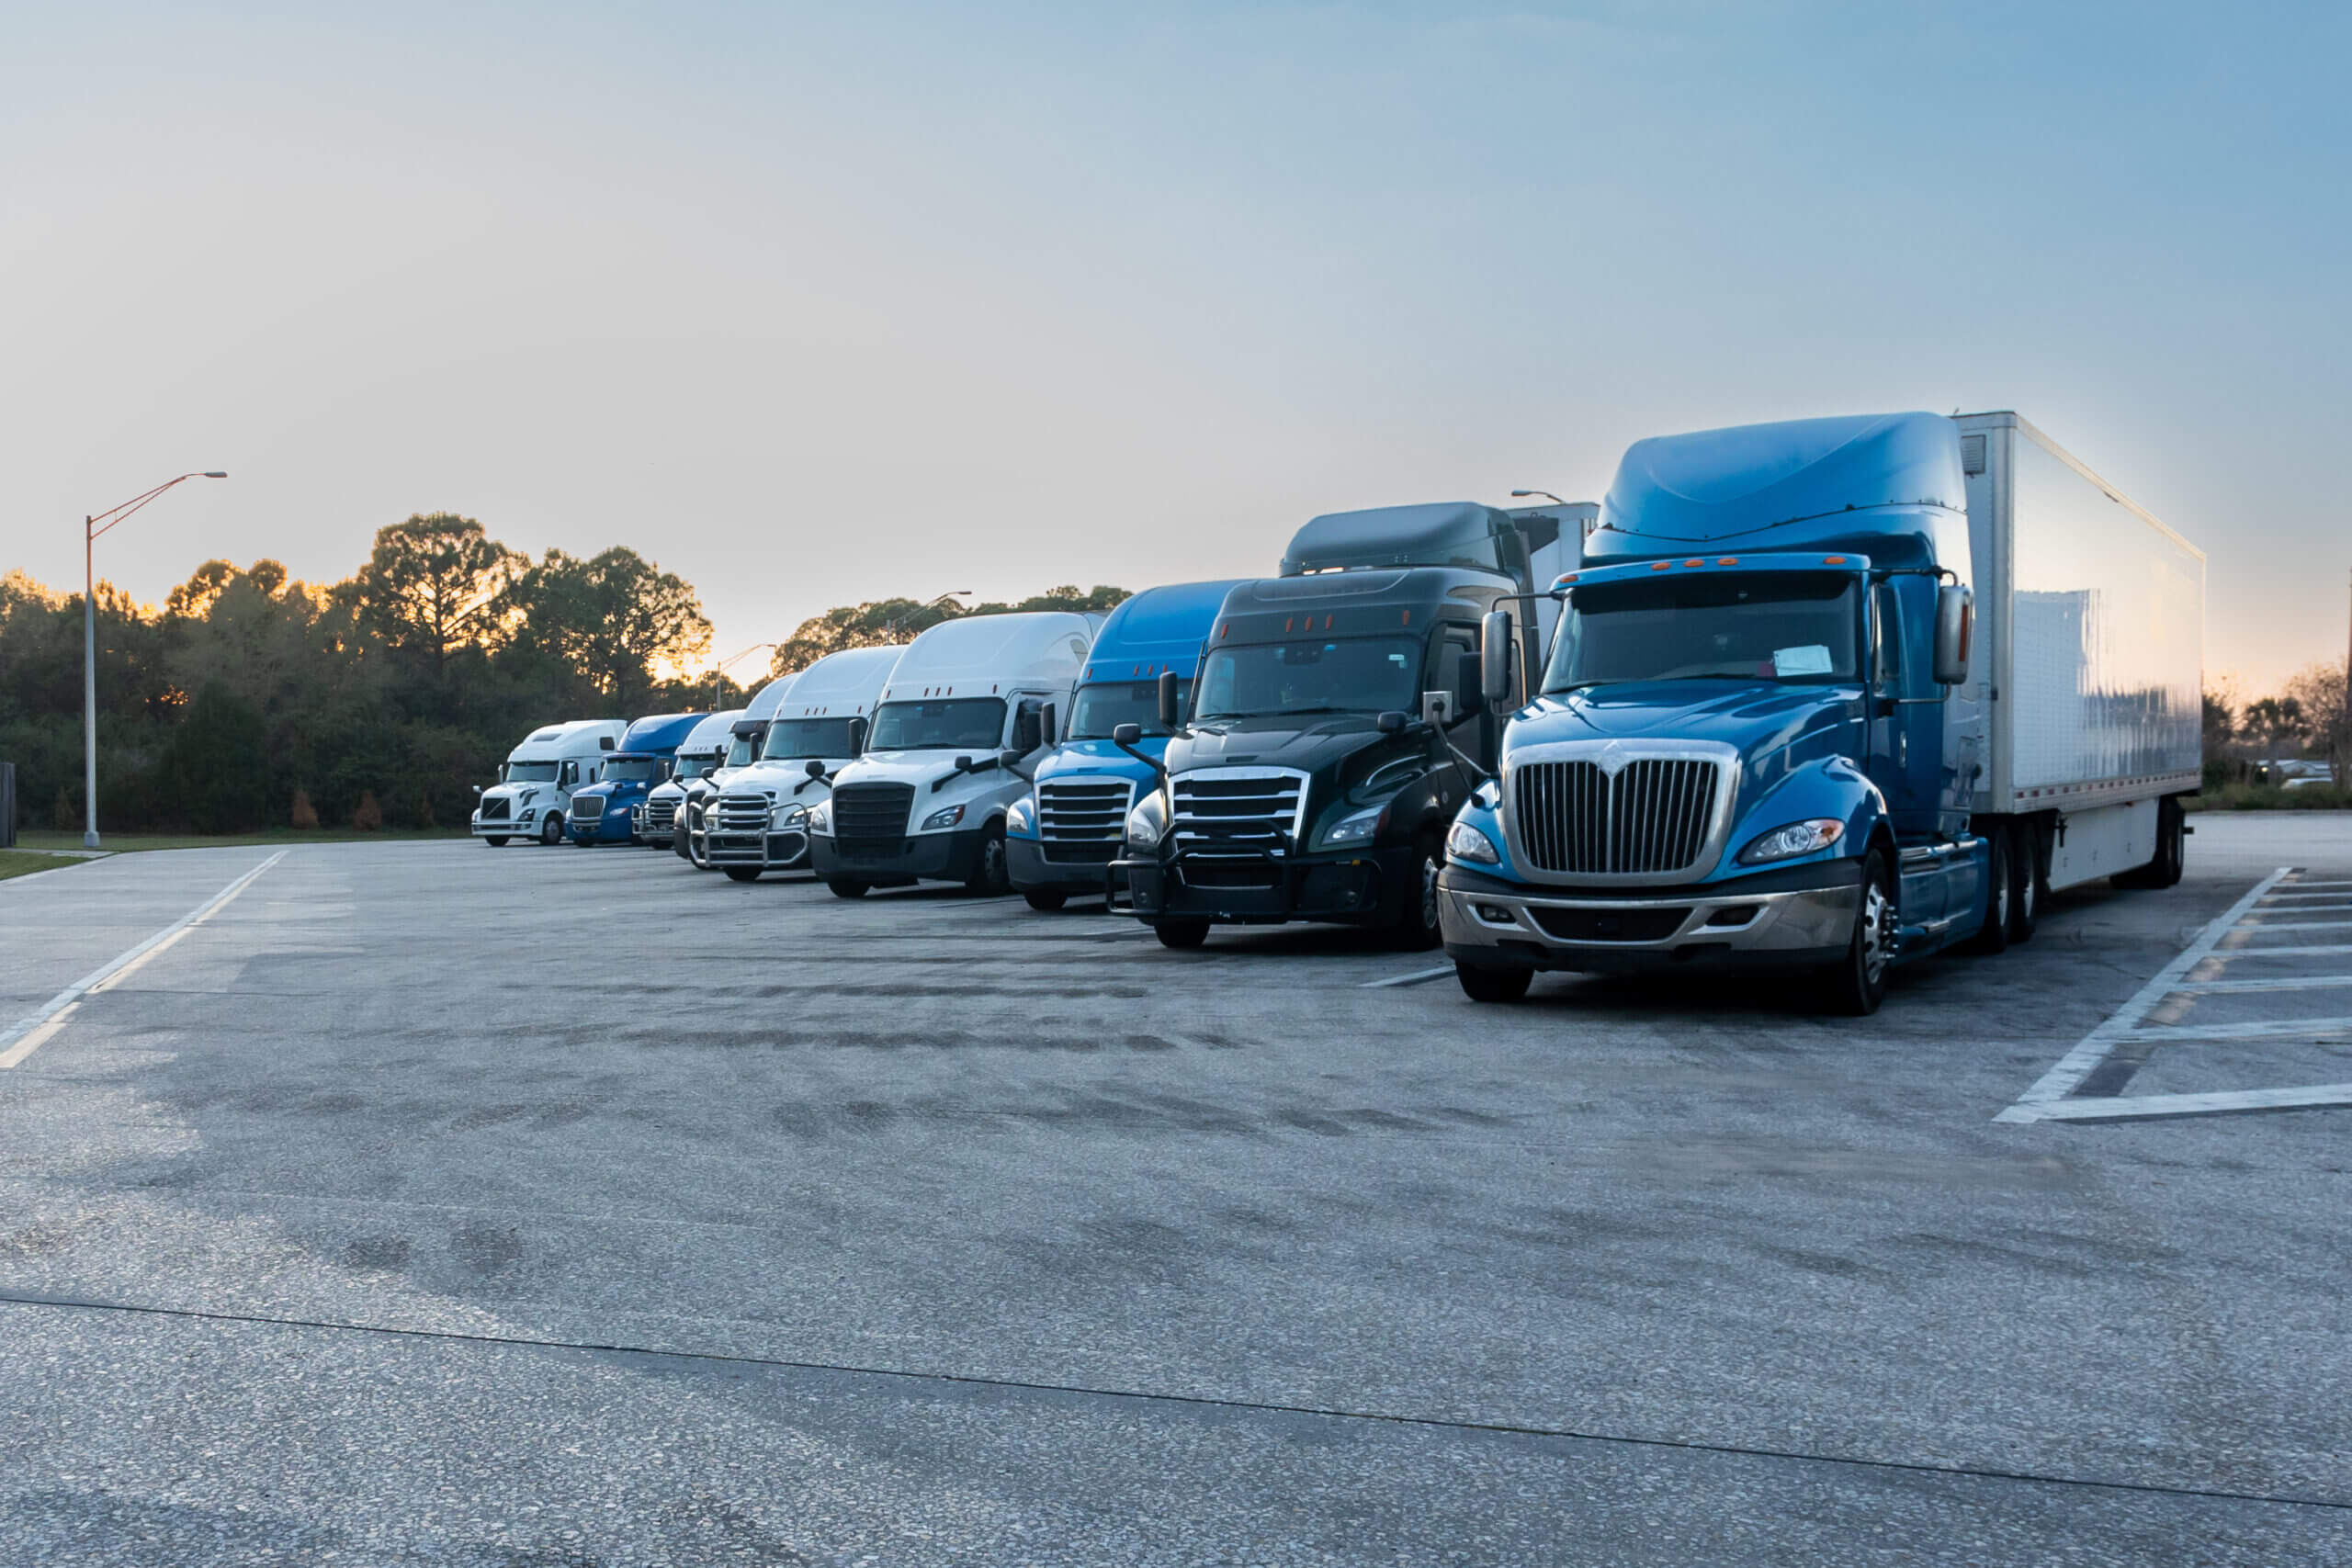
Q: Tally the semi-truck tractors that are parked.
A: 9